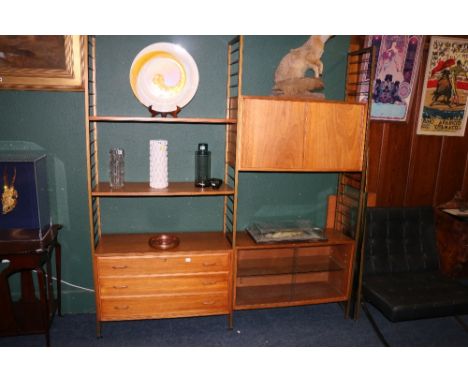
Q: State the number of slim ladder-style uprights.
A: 3